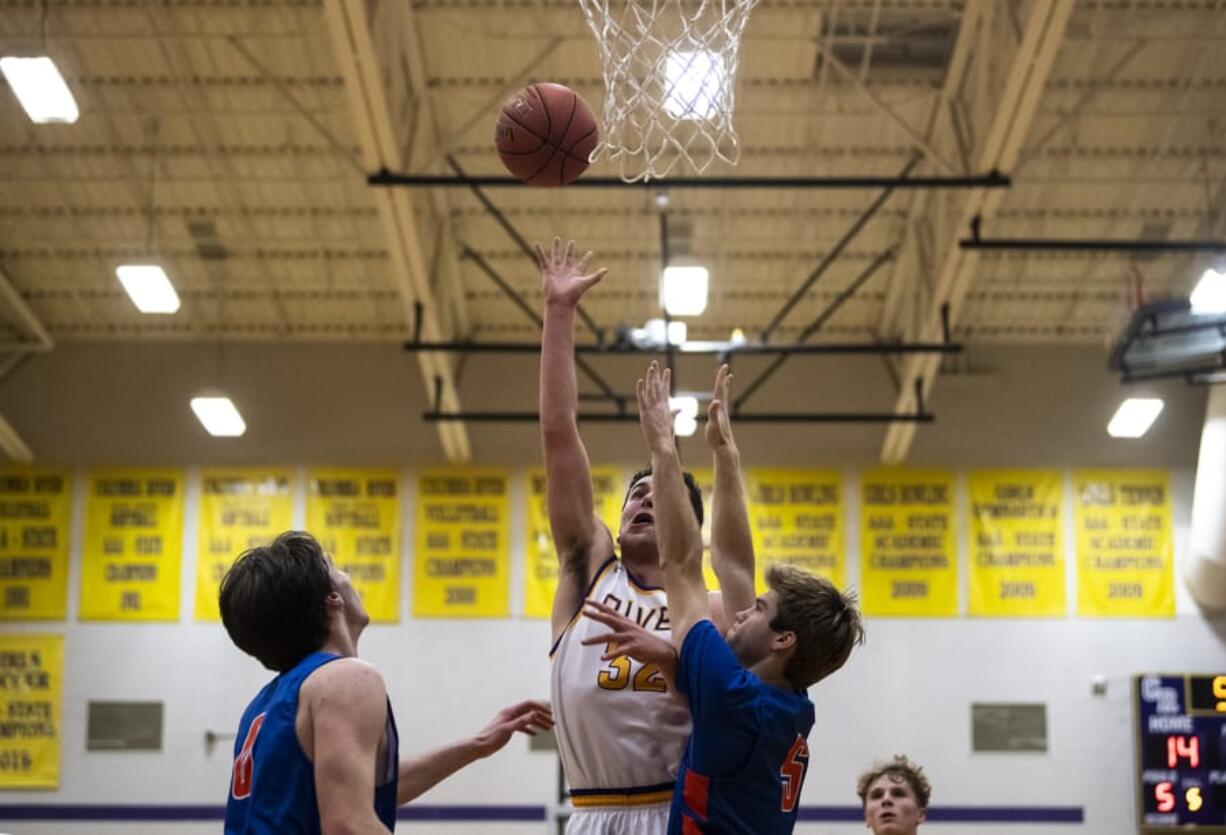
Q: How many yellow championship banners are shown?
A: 12